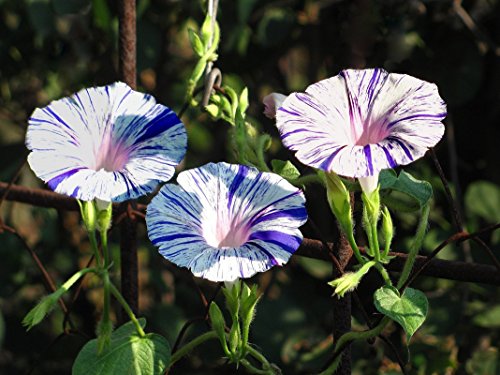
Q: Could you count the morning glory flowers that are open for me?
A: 3